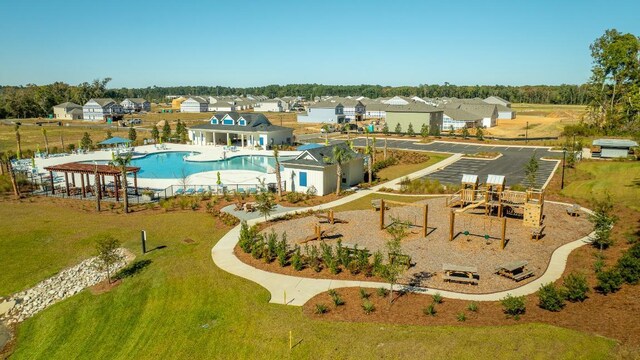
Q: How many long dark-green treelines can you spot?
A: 1